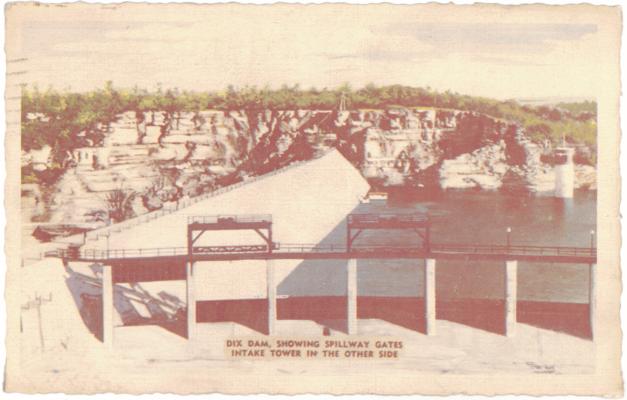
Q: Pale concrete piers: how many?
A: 7